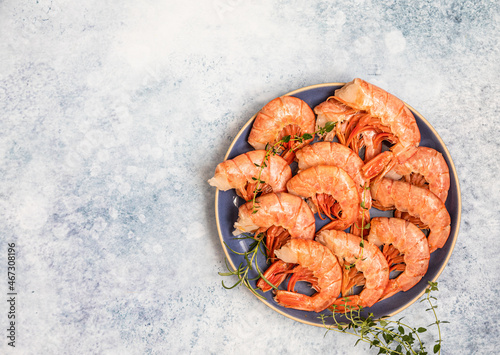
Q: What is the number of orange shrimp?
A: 11